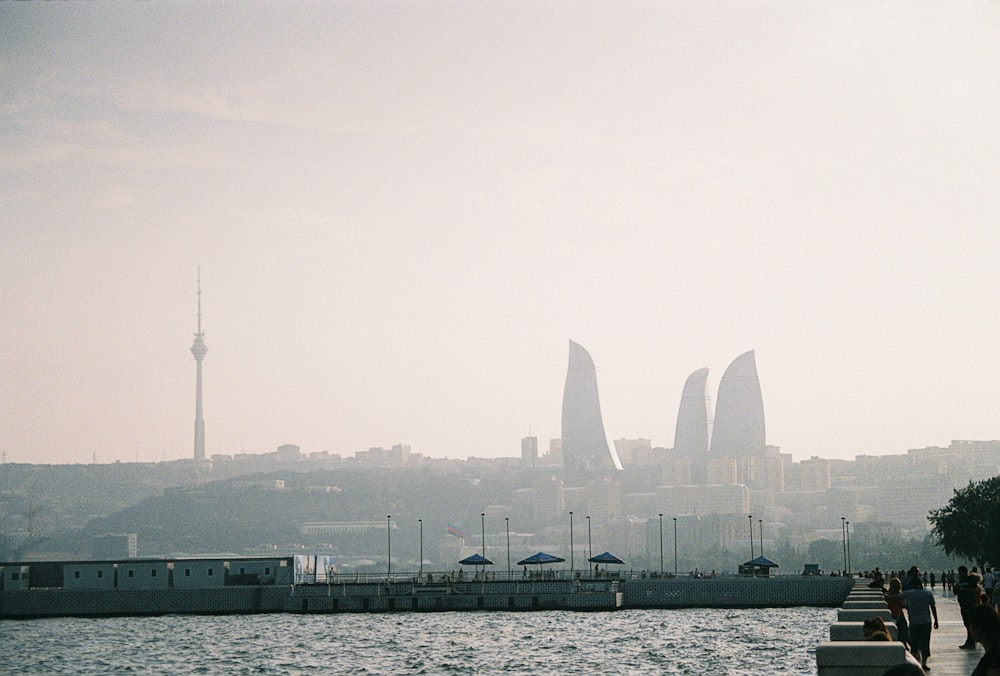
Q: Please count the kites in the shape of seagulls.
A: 0